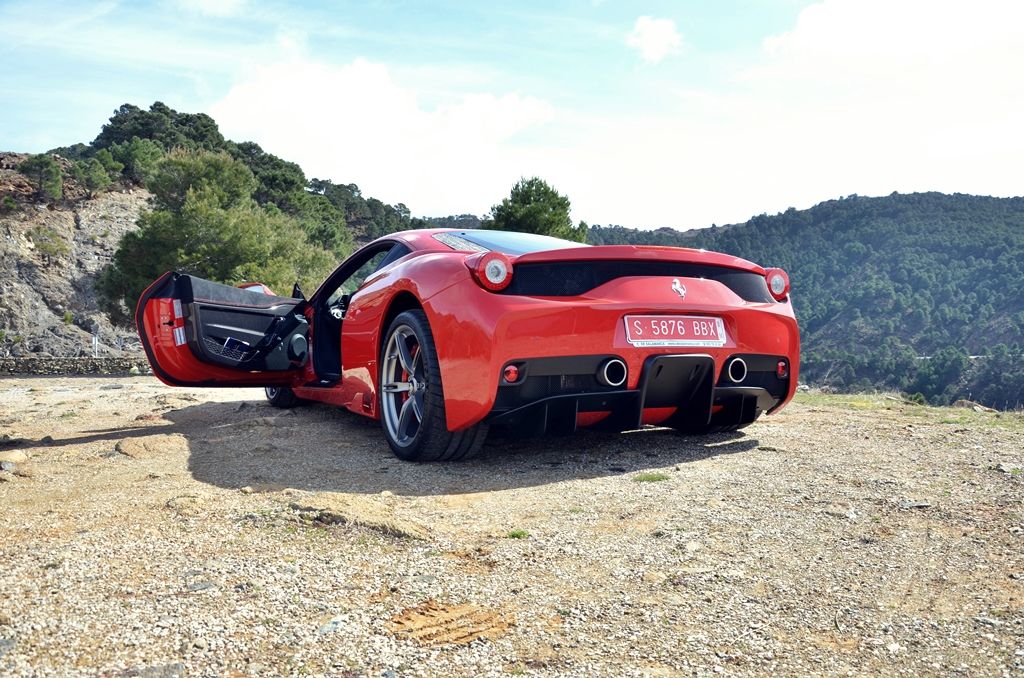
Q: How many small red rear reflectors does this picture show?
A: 2